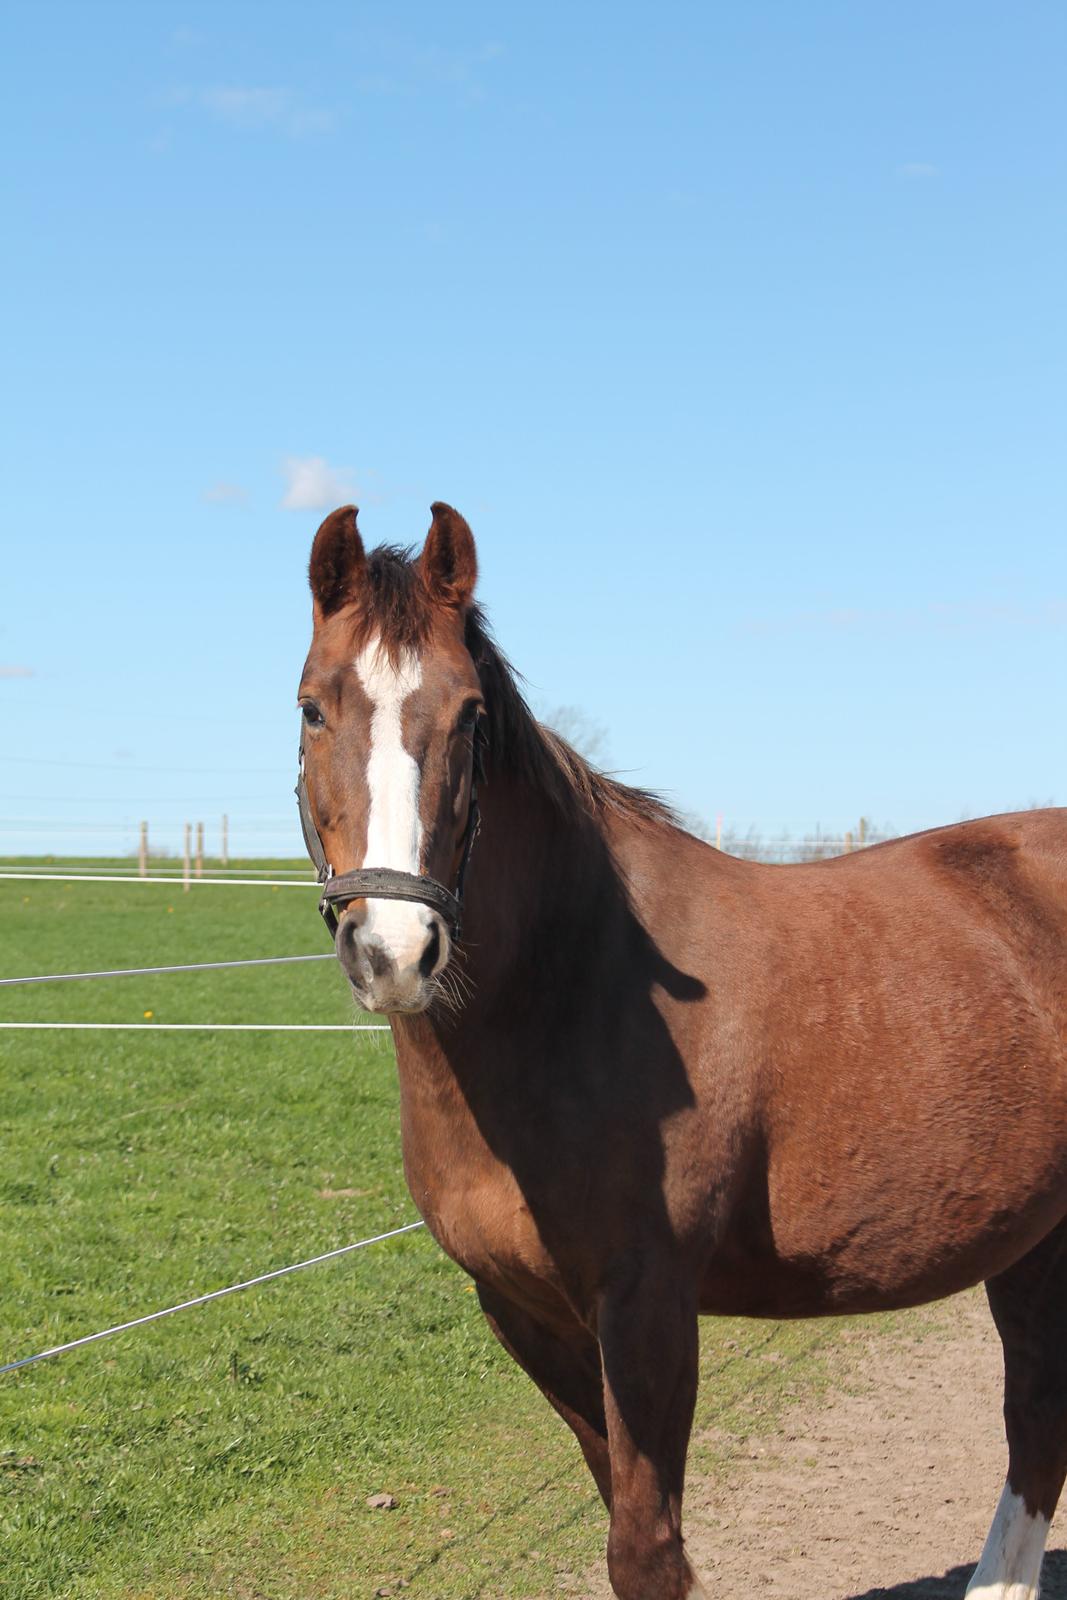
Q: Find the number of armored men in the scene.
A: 0